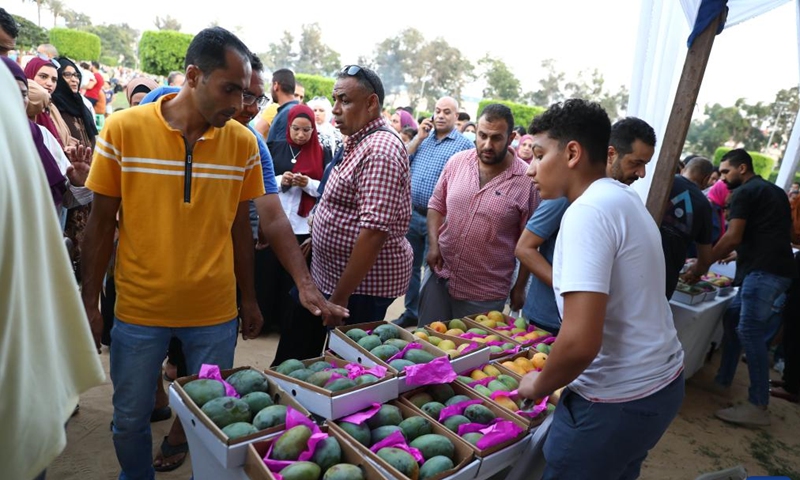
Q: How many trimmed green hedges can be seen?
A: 5